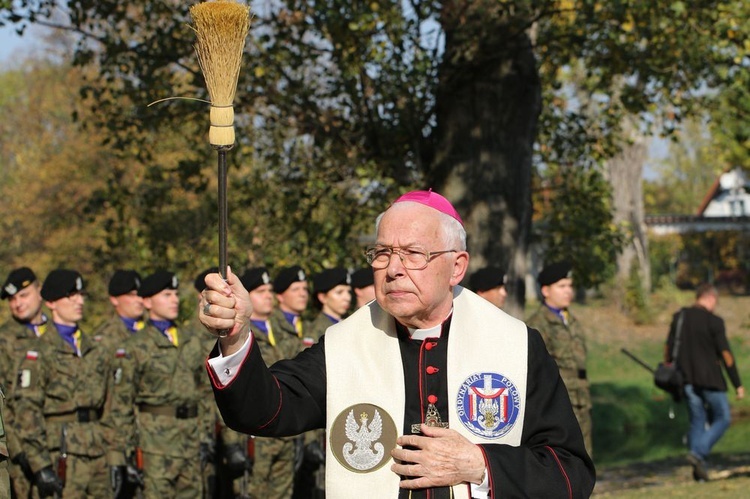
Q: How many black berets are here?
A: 11